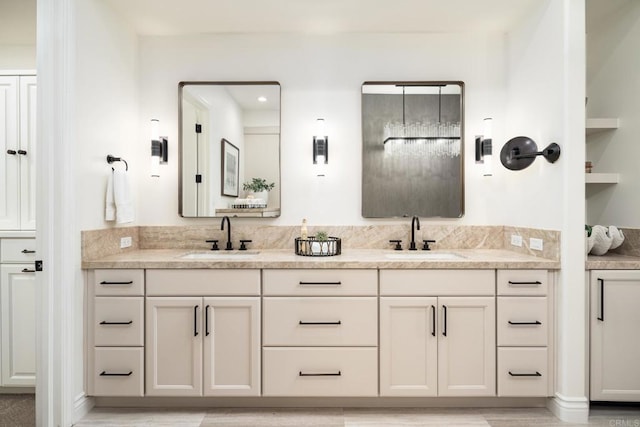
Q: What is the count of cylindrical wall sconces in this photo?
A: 3